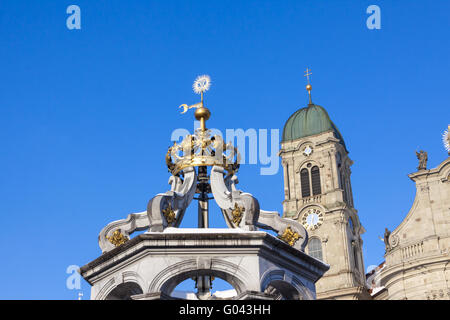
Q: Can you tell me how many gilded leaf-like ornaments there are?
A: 4